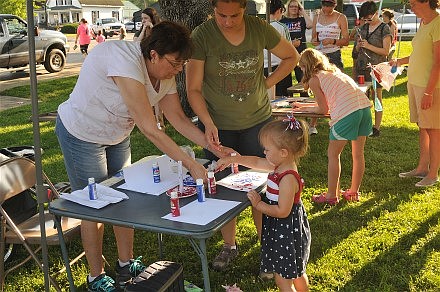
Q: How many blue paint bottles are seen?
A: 3